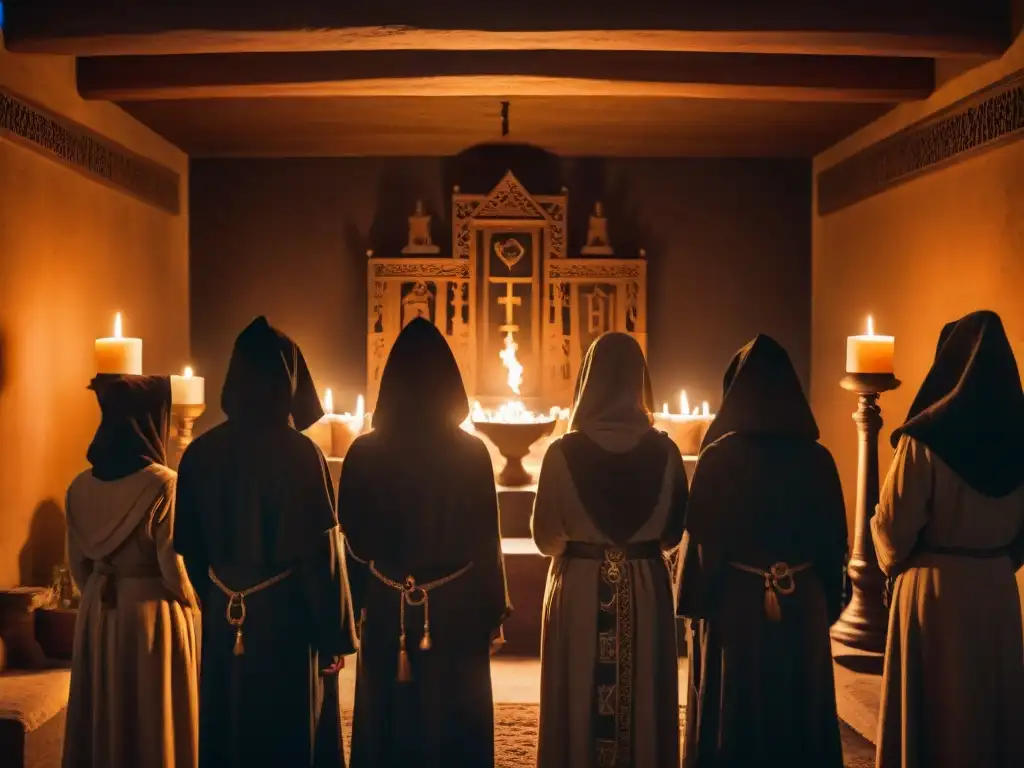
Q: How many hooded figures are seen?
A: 6